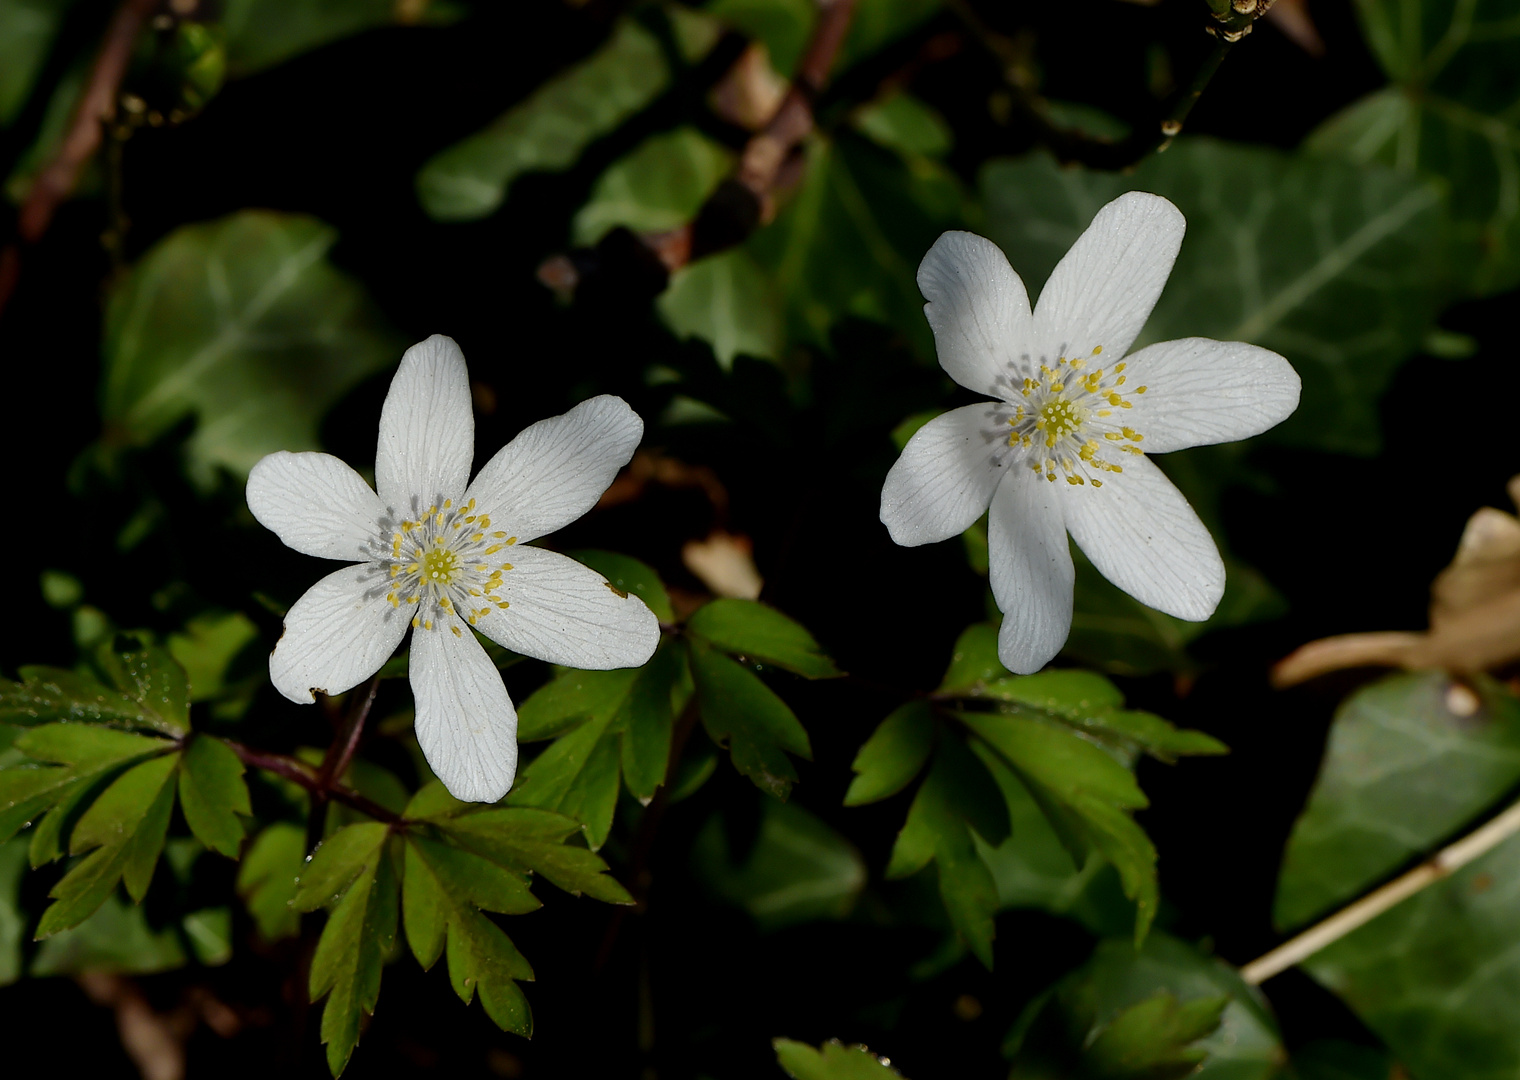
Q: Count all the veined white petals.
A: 12